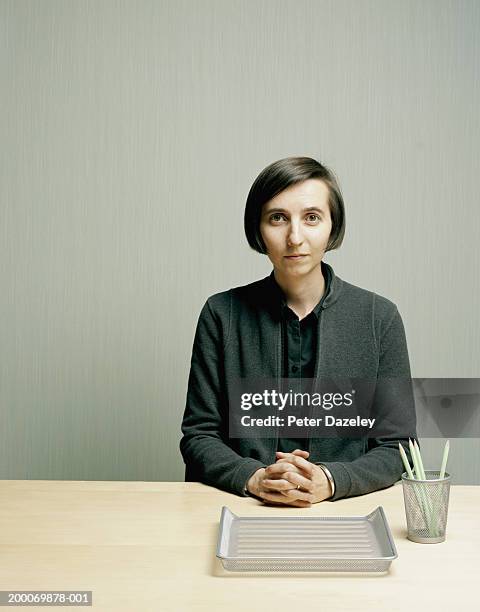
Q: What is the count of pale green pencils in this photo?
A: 4